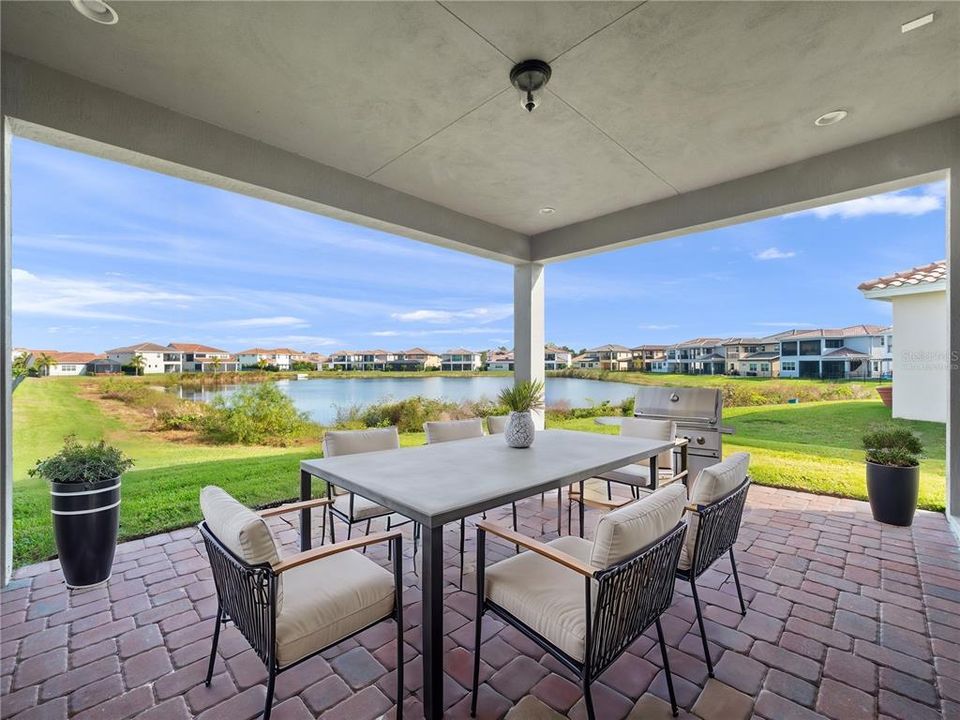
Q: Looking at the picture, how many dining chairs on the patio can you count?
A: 7